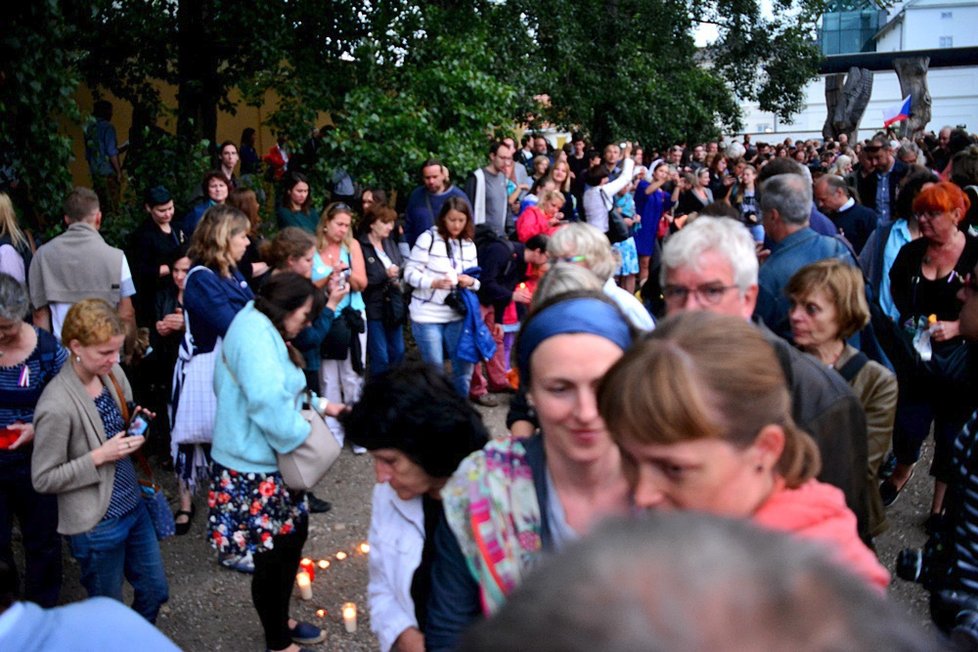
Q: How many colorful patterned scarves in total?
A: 1